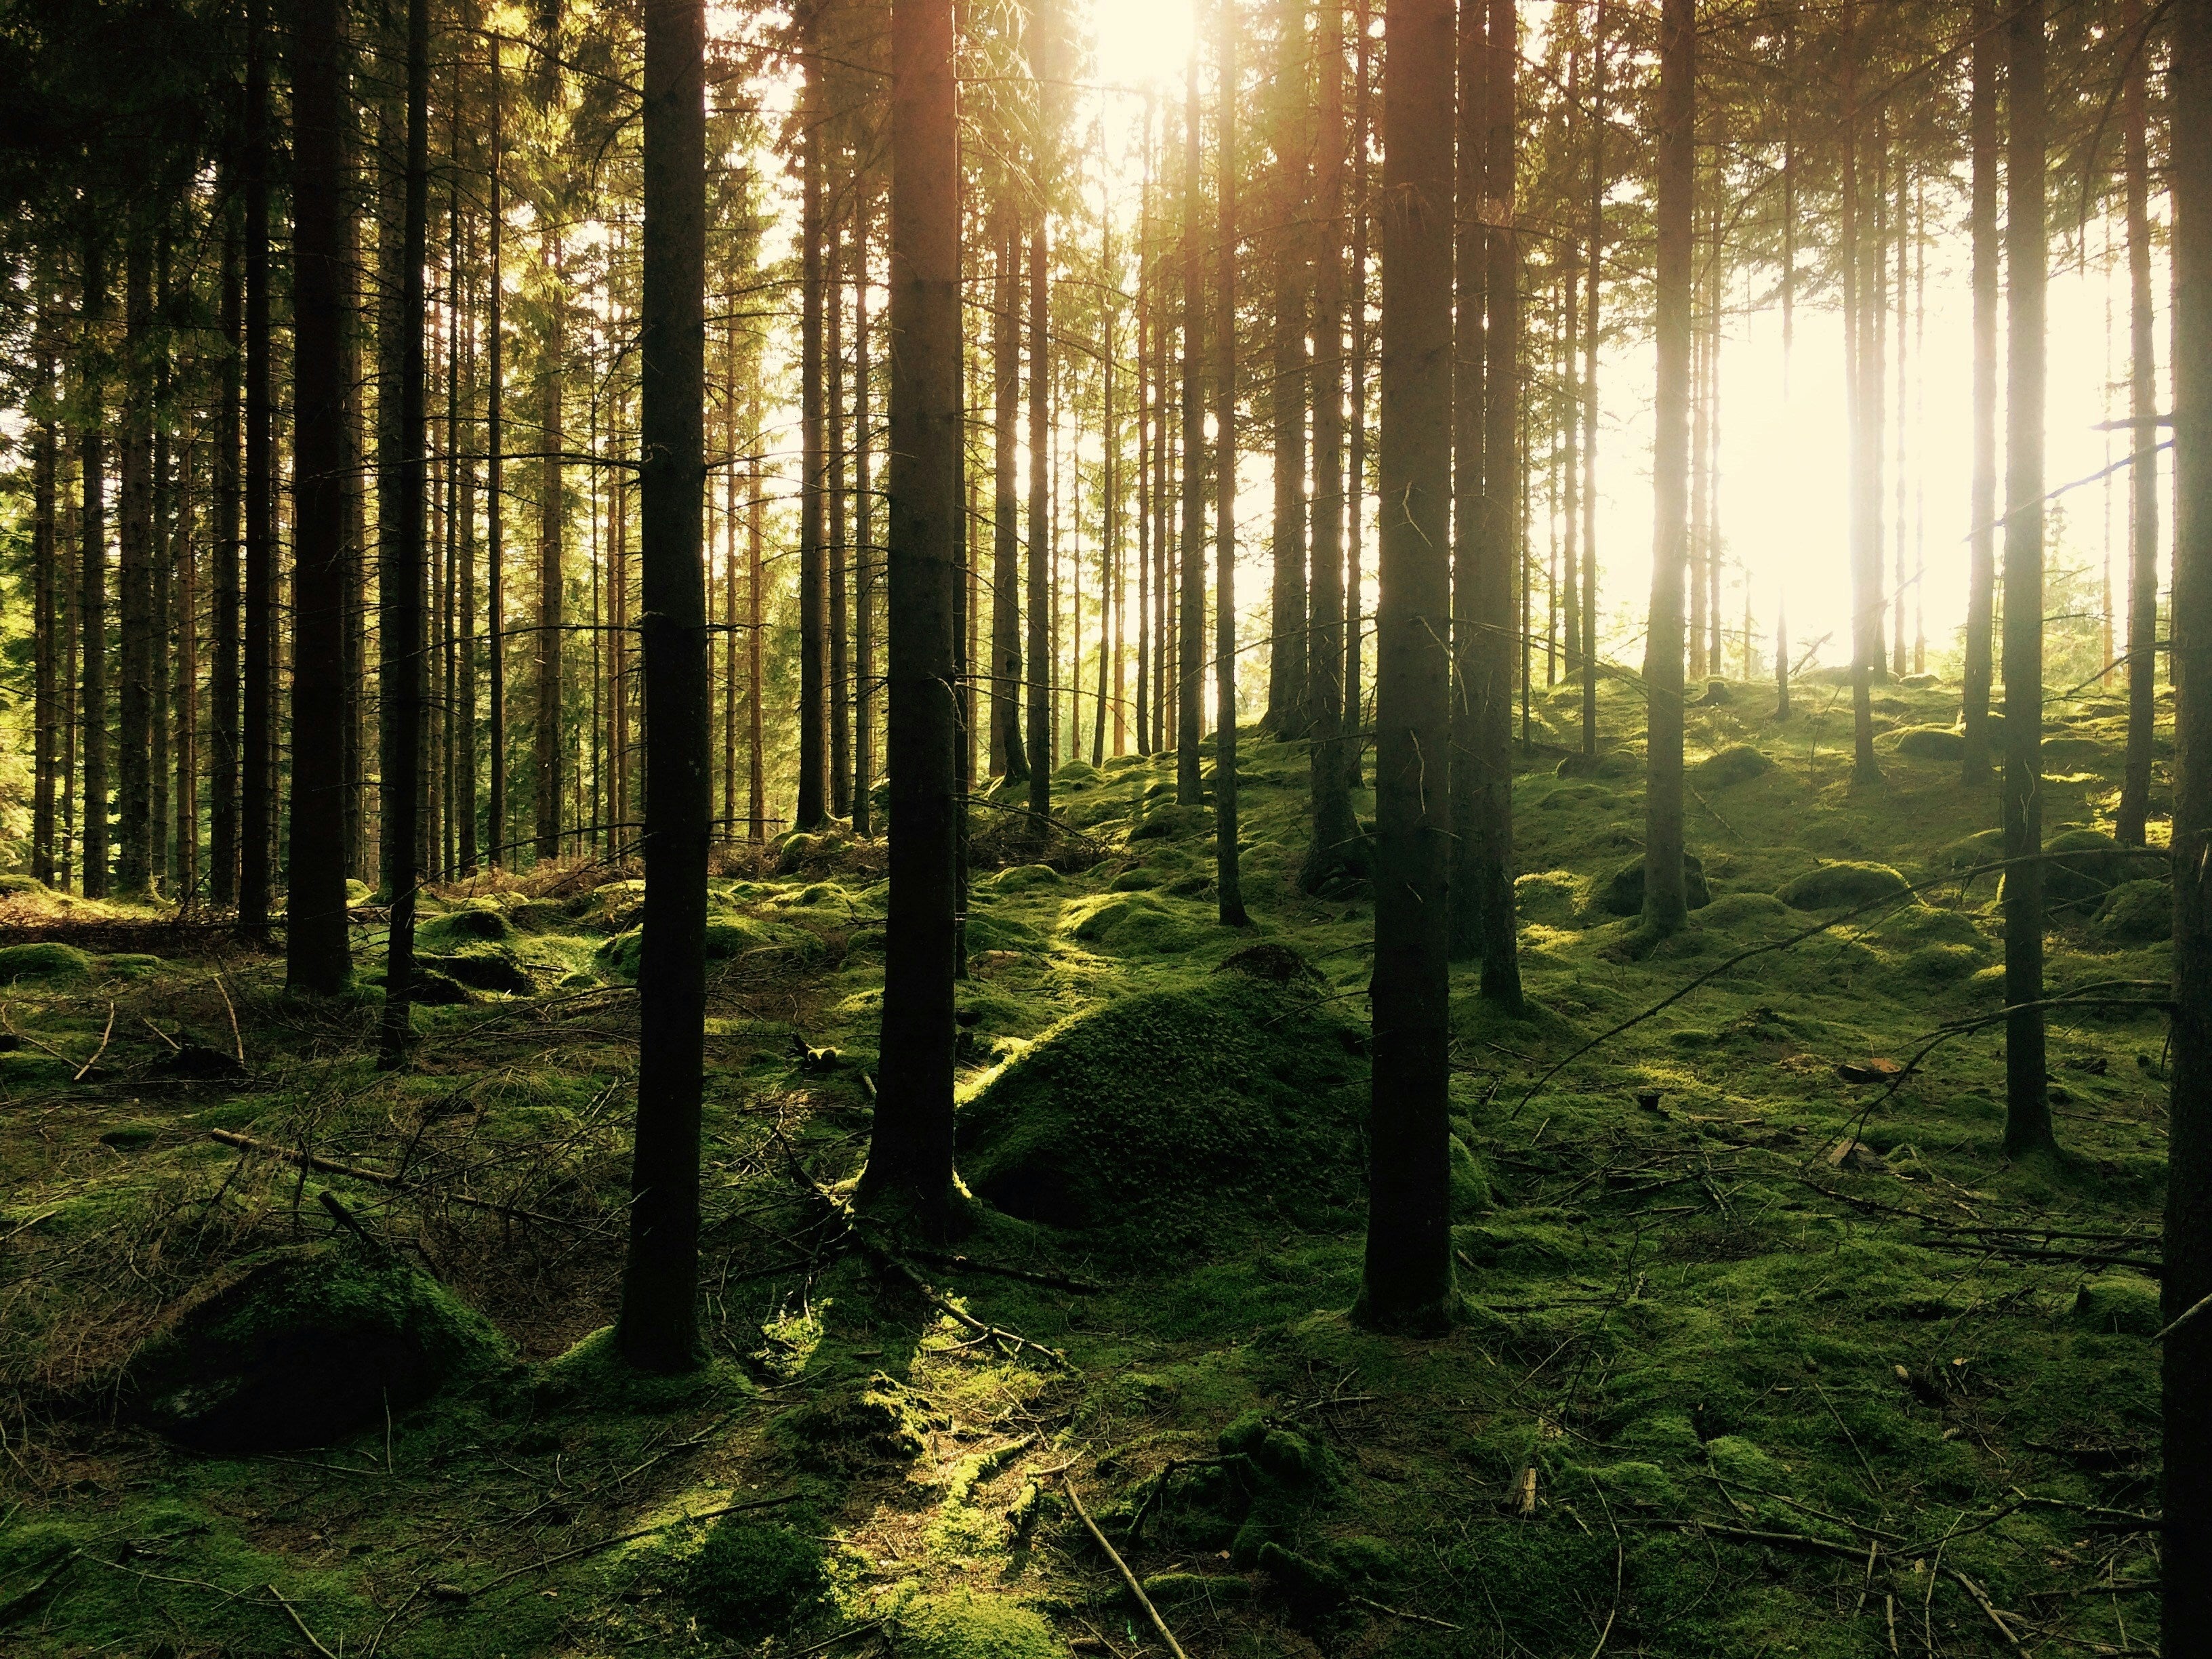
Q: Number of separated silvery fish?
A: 0